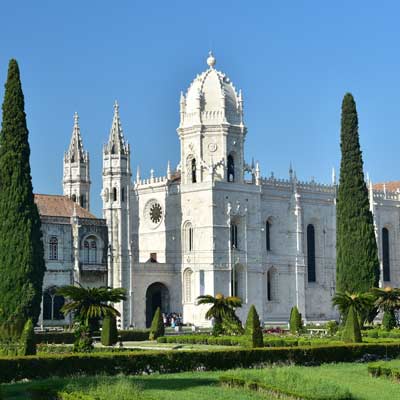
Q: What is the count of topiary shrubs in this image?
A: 6